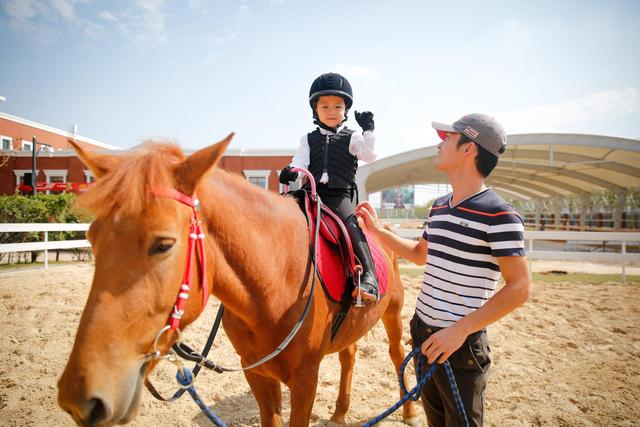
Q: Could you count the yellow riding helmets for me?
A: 0